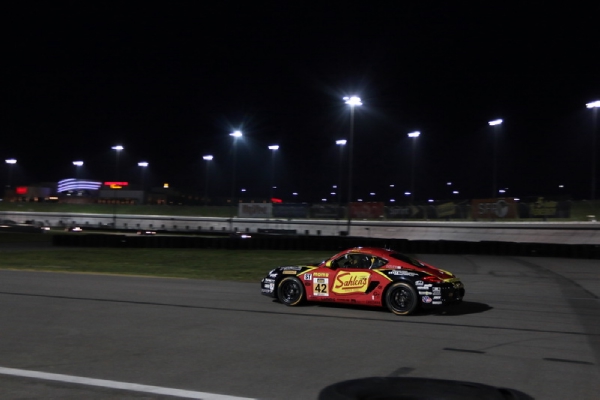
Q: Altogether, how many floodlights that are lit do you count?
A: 12